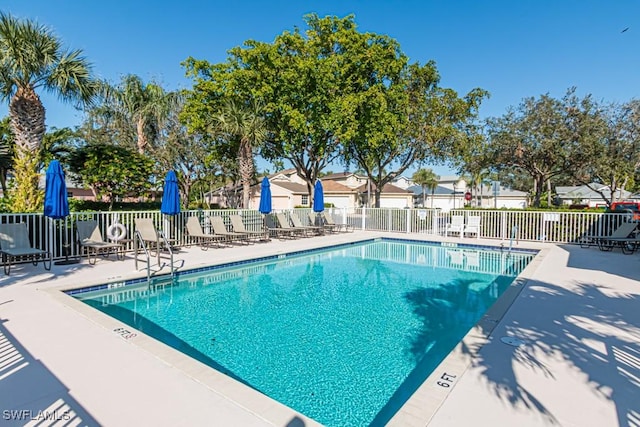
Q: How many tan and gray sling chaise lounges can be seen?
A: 12